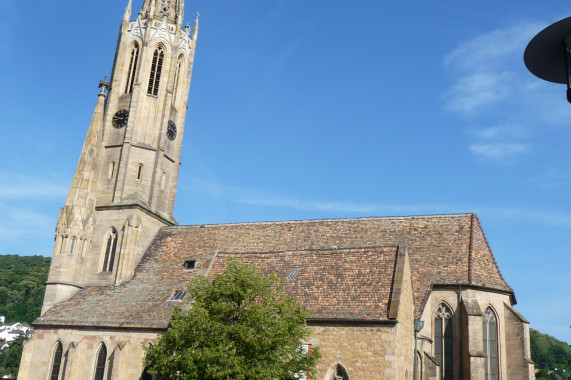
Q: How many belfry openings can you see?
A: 3